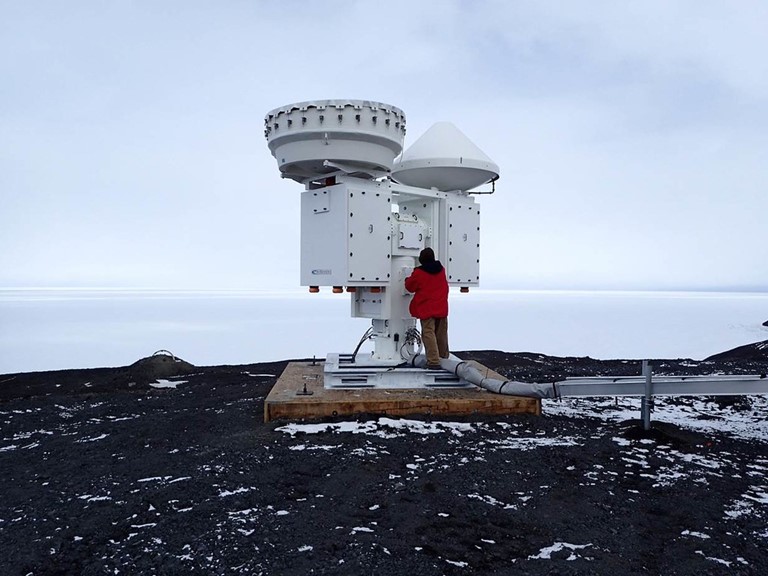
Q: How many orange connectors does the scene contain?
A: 5